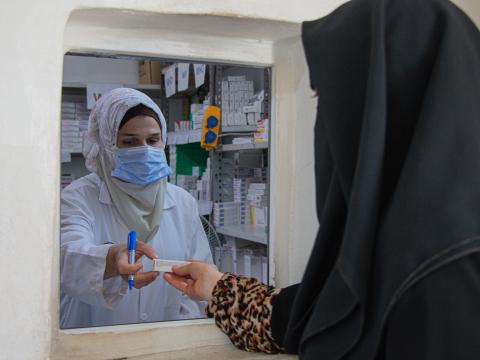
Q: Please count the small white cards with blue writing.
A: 3